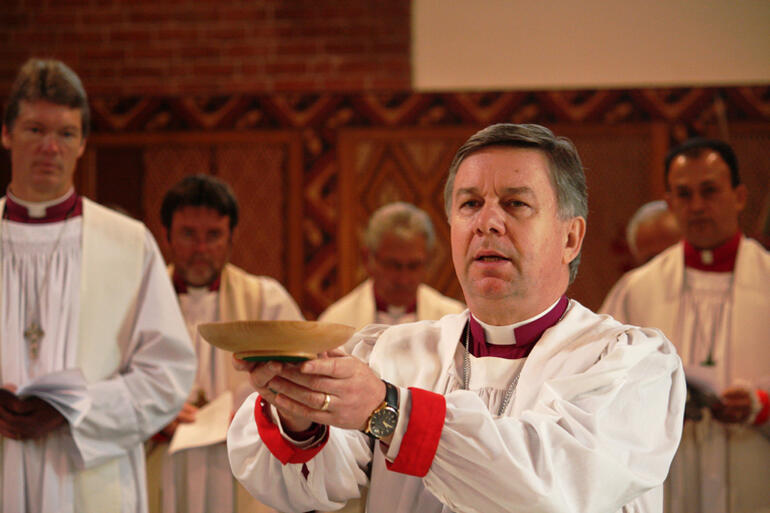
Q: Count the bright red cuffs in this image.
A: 3